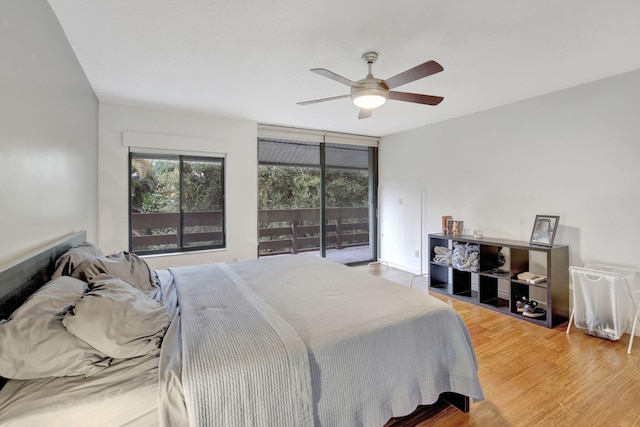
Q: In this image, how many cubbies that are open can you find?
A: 3